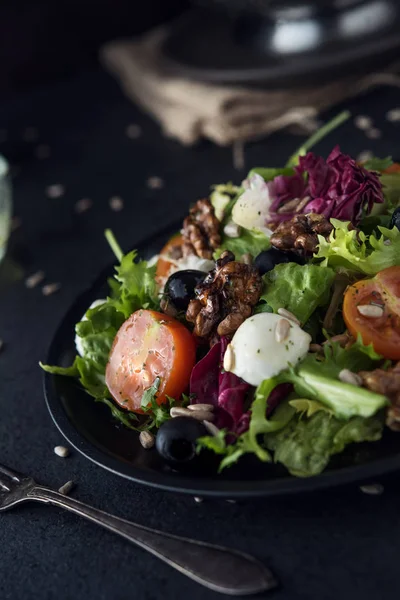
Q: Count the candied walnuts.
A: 4